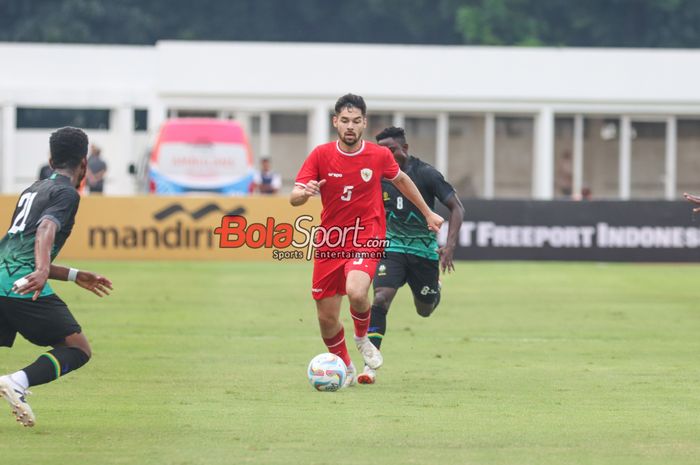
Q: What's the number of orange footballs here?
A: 0